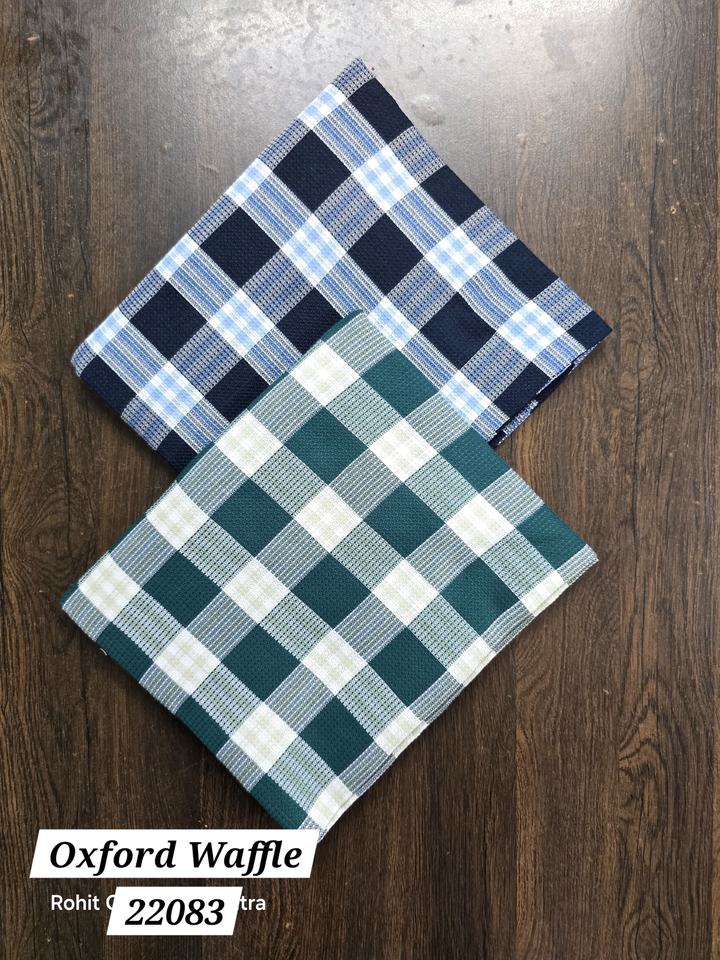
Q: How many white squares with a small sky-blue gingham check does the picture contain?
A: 12